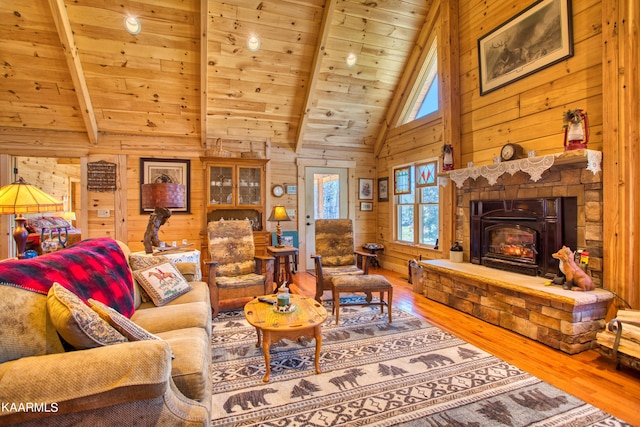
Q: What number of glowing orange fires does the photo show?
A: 1